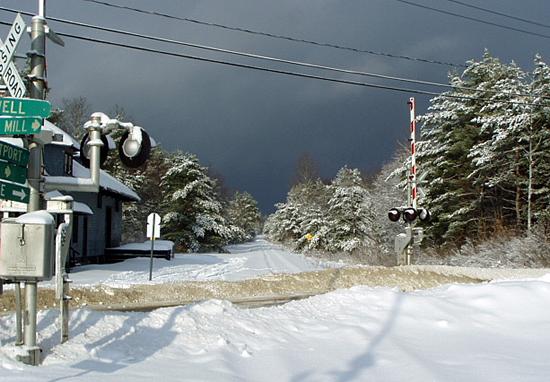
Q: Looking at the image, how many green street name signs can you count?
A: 5